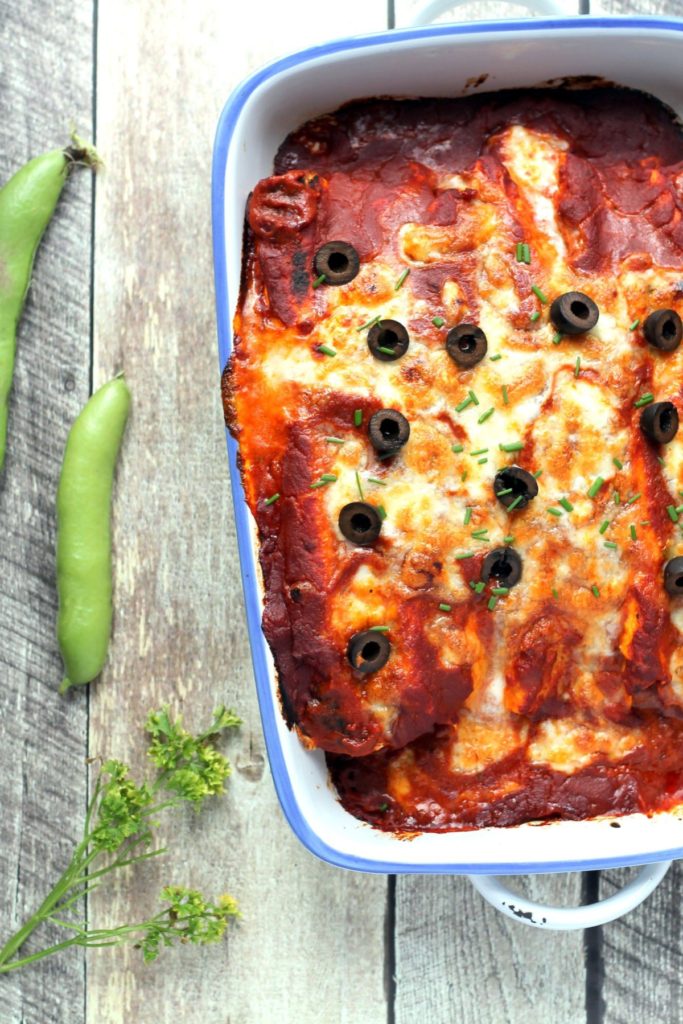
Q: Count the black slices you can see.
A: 12